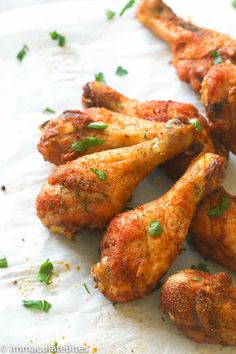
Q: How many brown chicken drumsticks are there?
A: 8